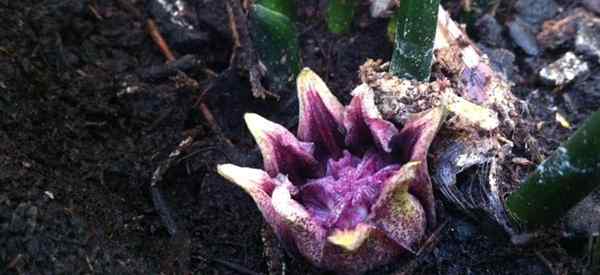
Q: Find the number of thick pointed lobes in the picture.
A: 8